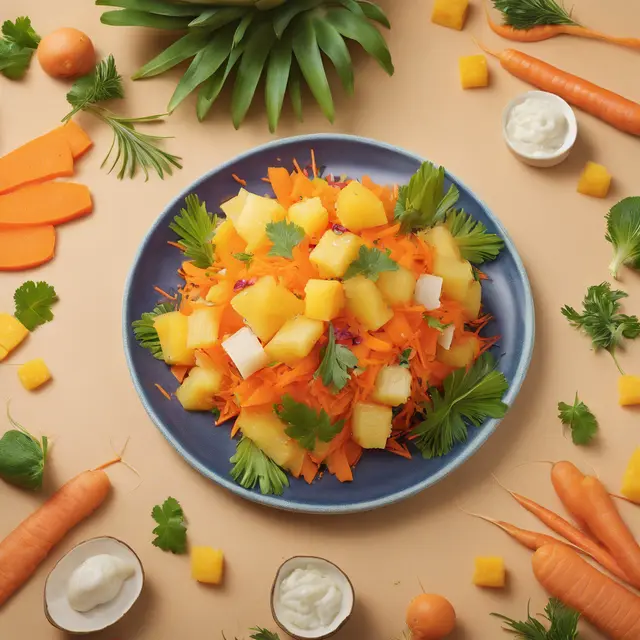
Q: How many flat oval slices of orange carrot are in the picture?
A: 4